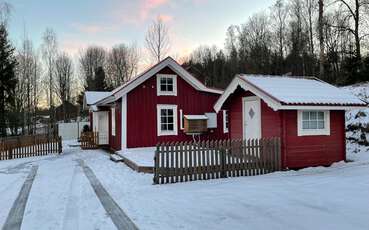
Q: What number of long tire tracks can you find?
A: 2